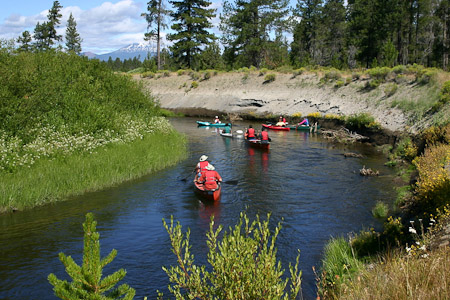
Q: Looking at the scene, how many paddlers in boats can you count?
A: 8